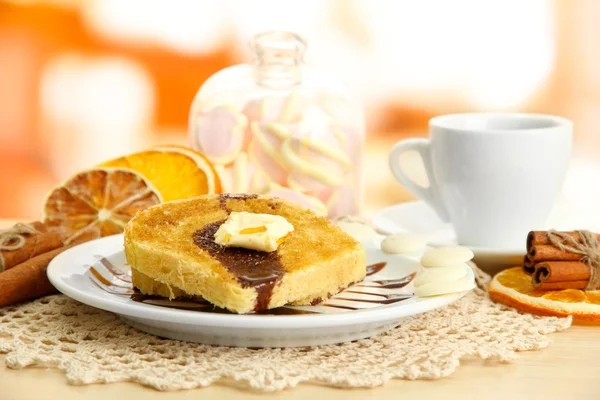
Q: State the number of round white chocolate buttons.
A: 5